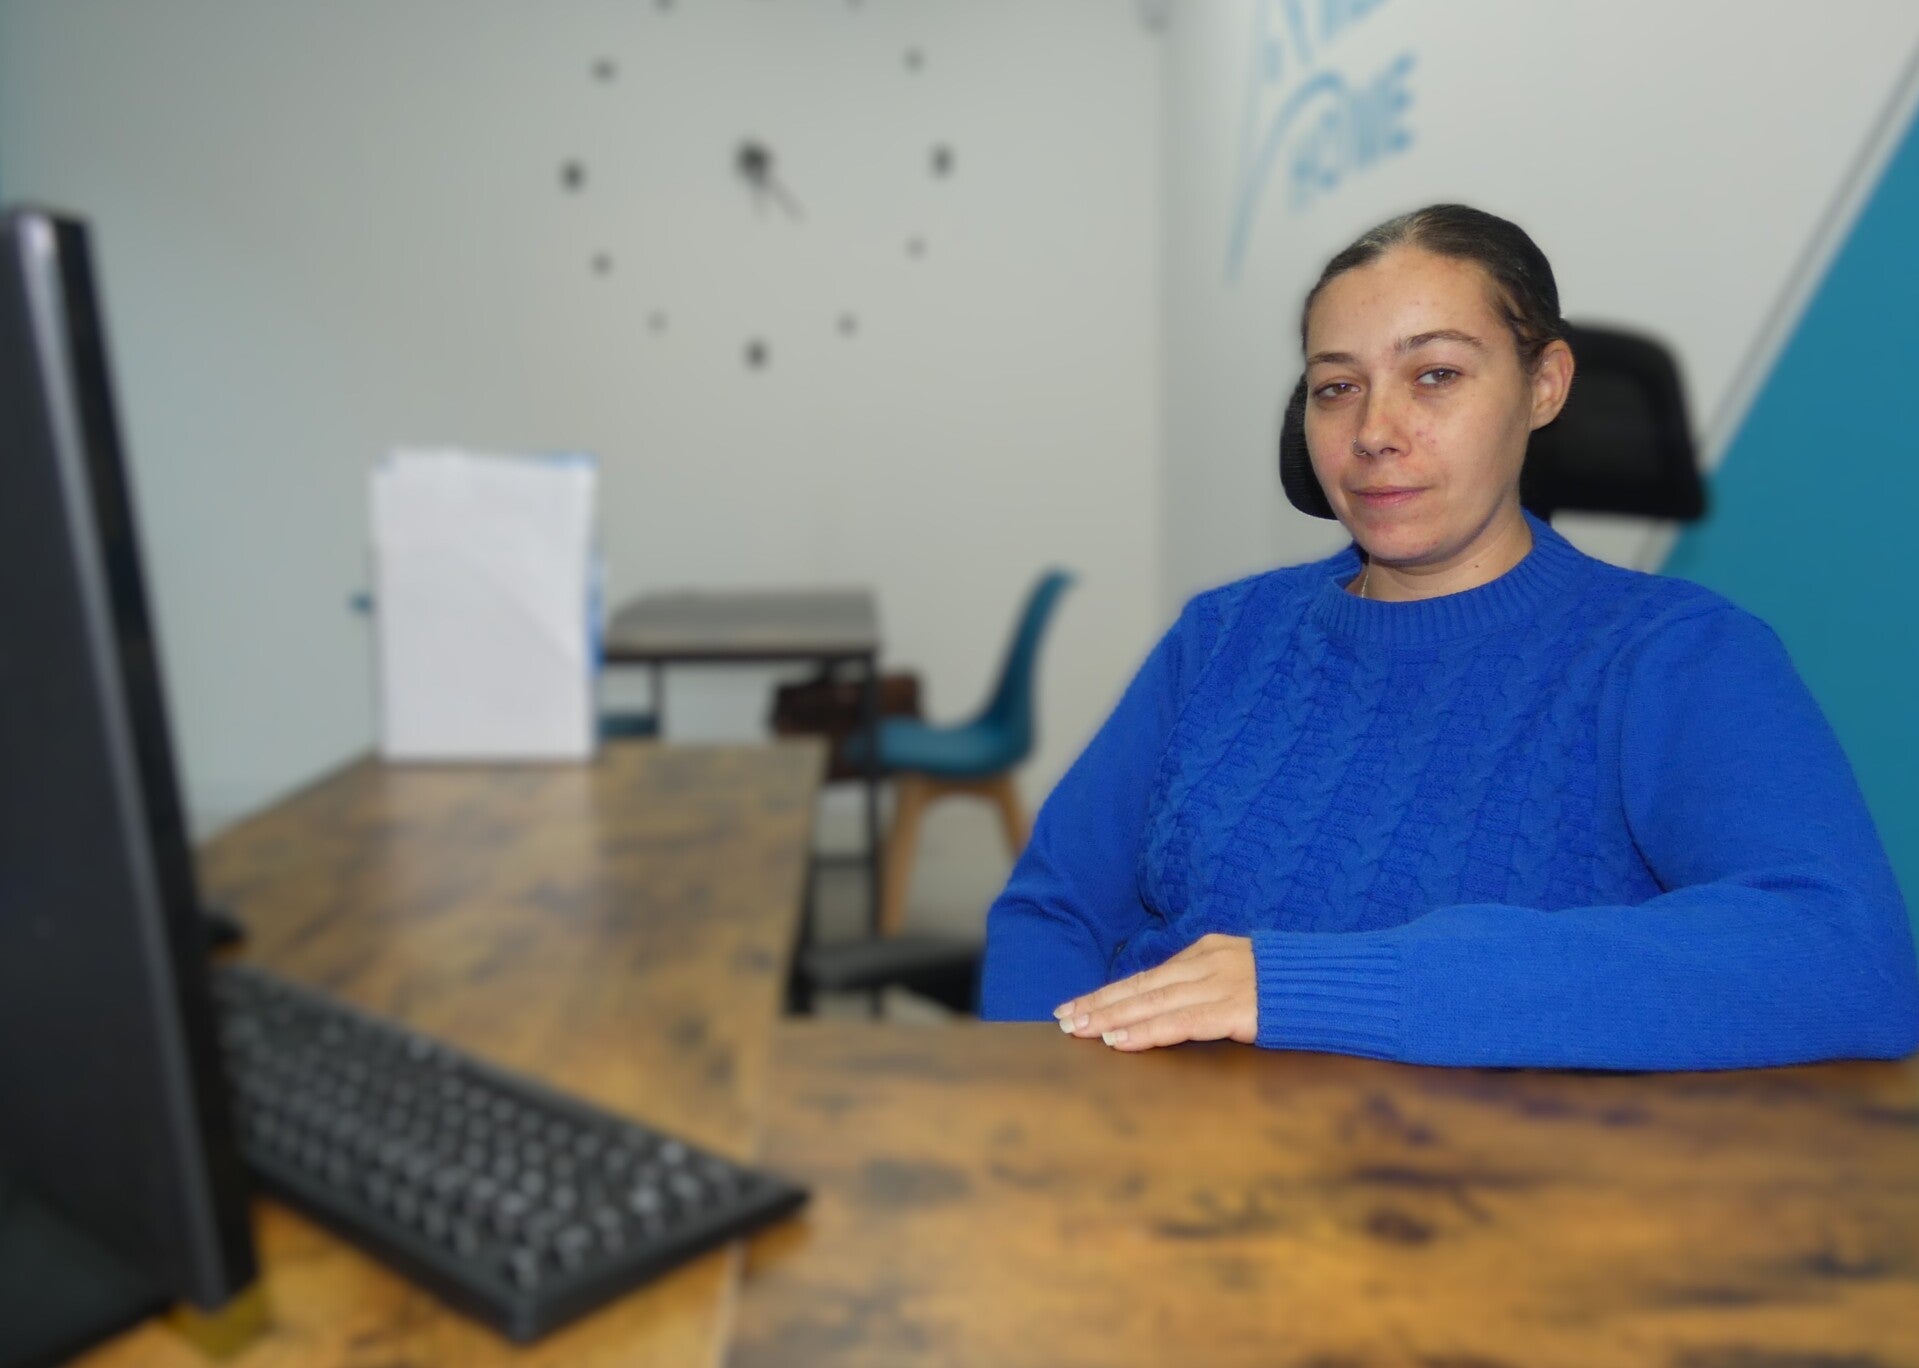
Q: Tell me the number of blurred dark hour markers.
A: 11